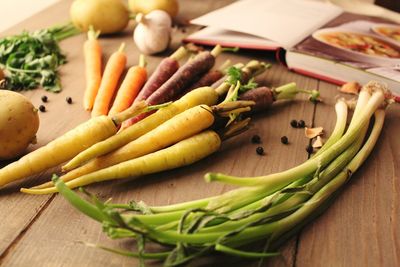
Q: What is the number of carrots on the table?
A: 12